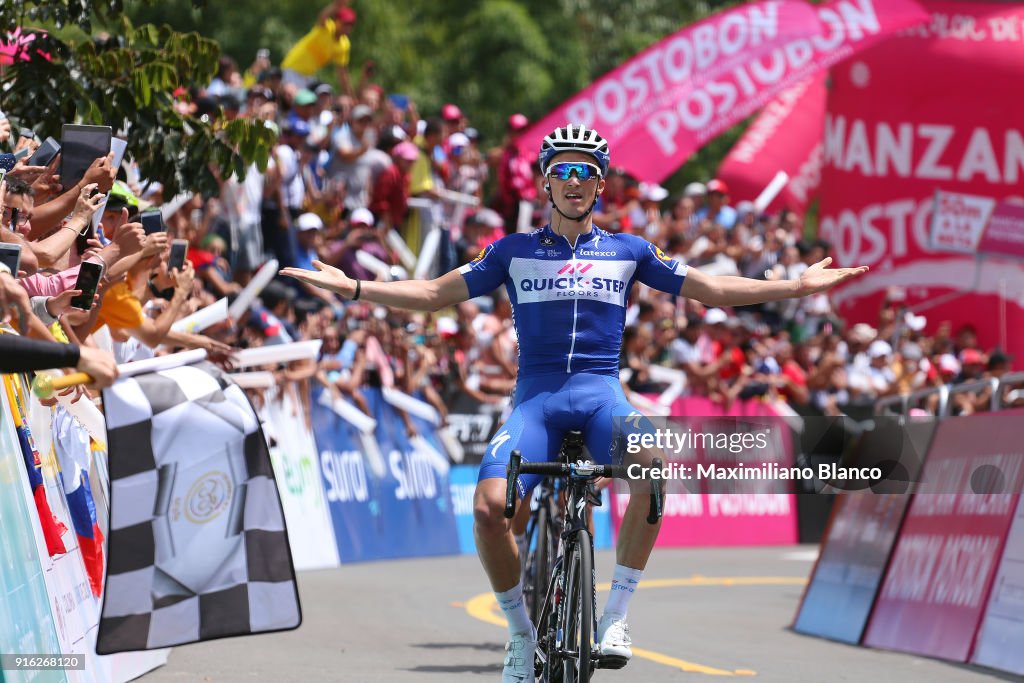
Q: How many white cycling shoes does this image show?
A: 2